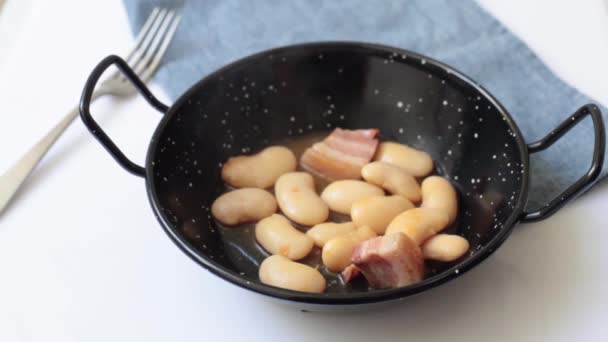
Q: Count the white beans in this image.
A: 14